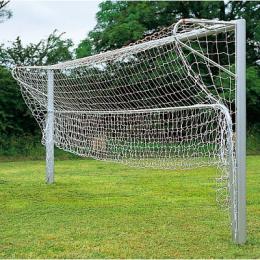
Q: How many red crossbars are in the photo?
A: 0